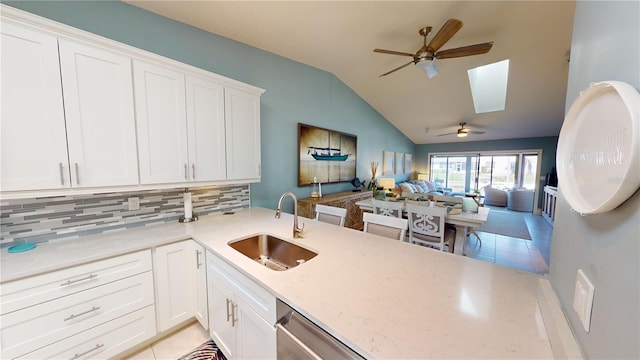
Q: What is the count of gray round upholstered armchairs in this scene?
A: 2